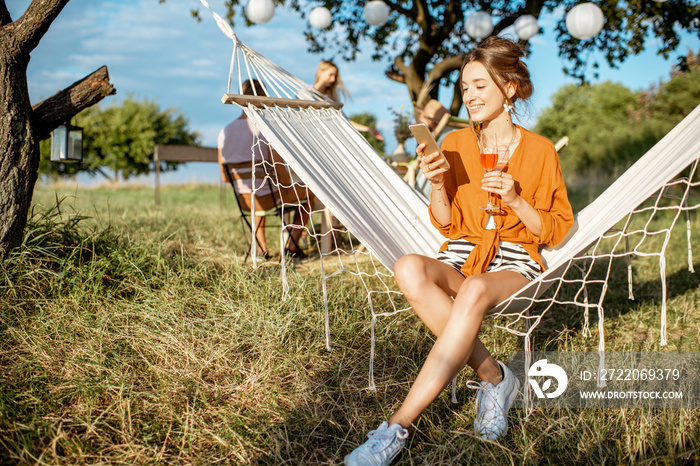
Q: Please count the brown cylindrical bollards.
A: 0